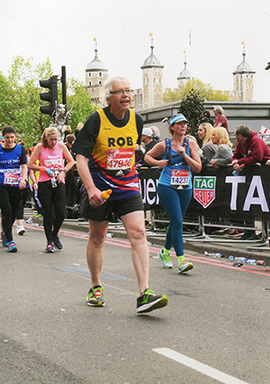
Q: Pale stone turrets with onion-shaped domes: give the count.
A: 4